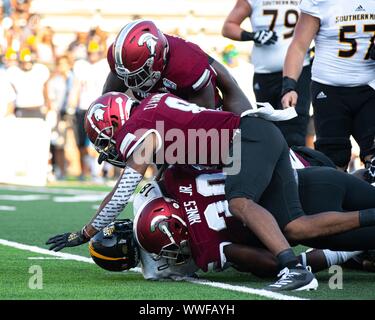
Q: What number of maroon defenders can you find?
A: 3